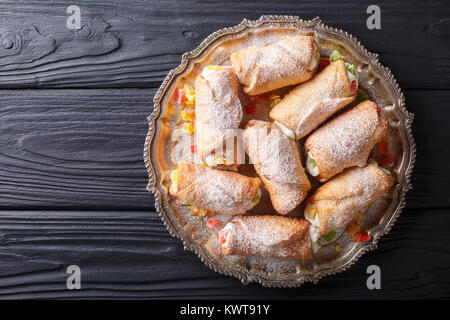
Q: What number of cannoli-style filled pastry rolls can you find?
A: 8